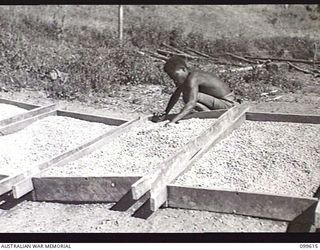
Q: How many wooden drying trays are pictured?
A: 4